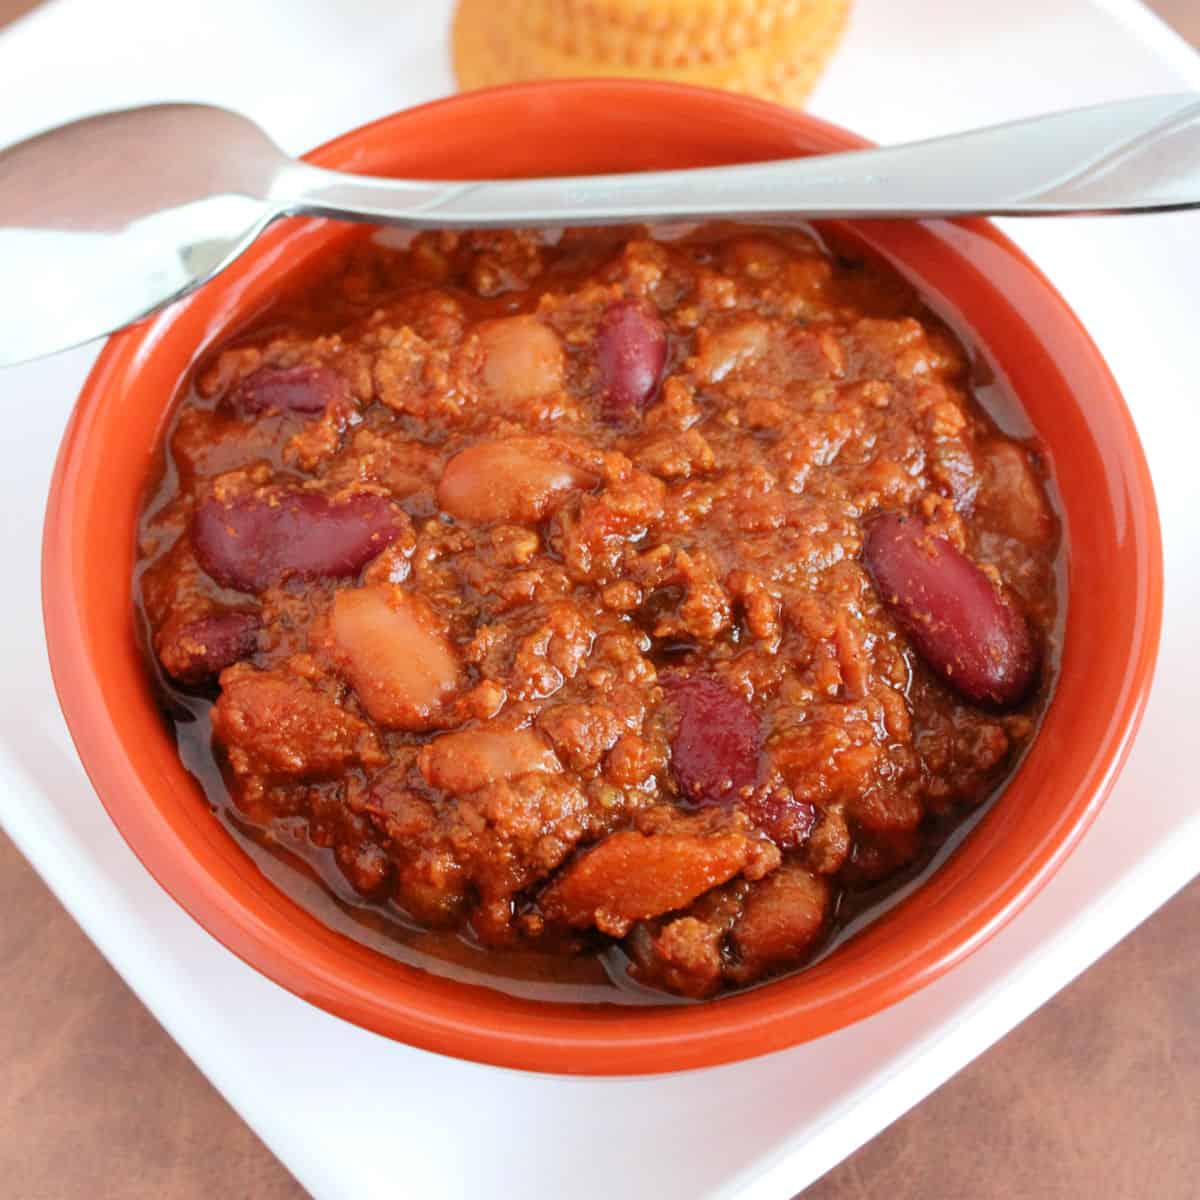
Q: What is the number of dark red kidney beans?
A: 7